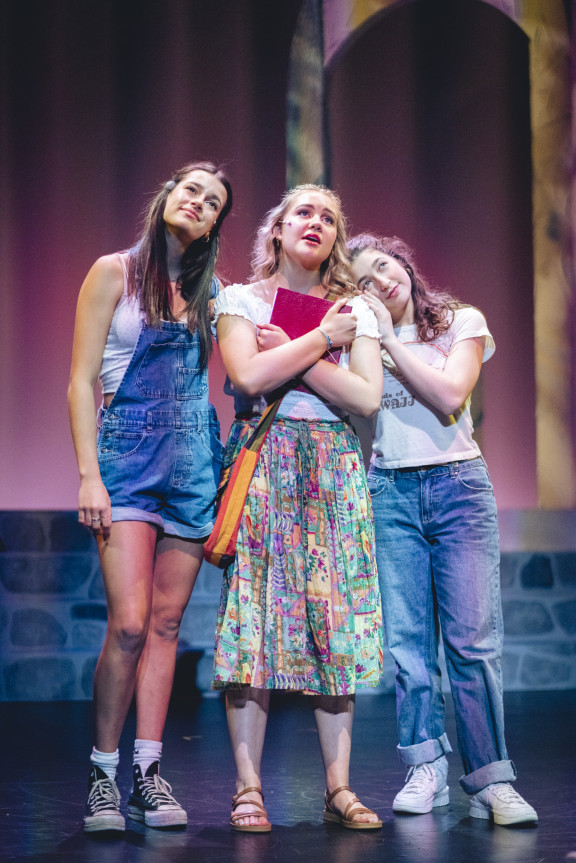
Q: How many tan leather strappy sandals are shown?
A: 2